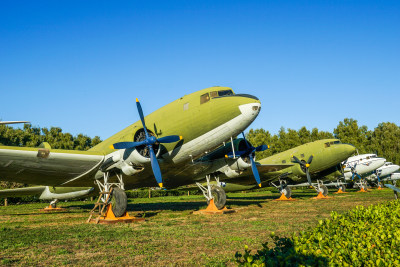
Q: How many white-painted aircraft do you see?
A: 3